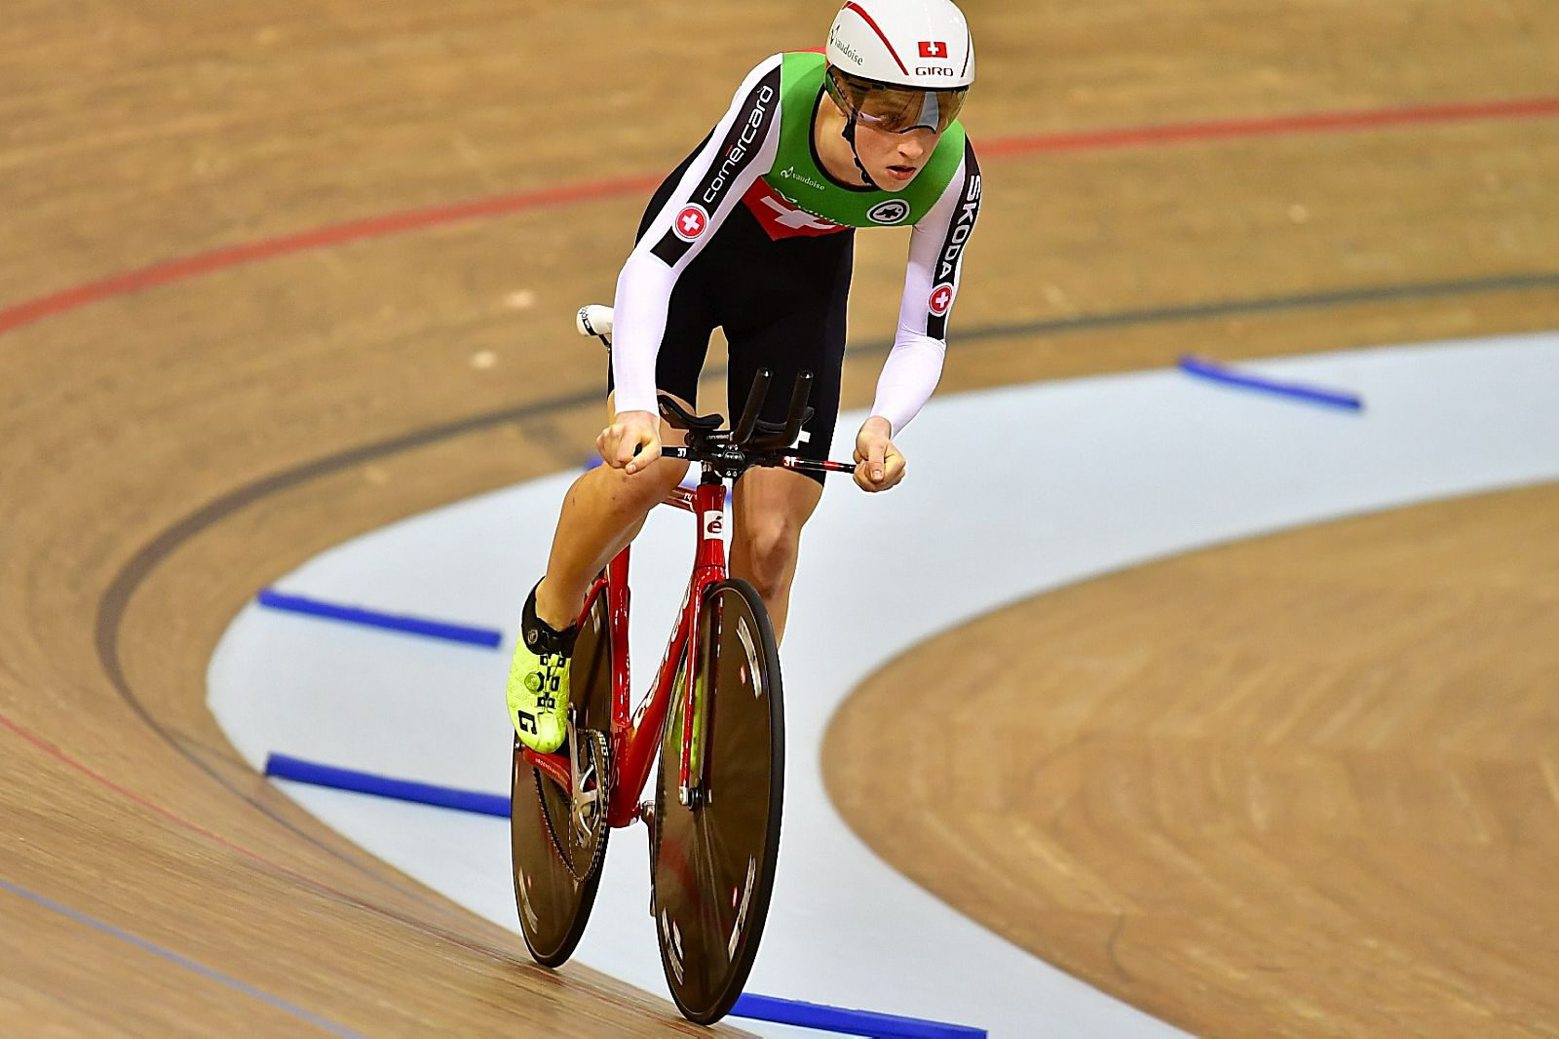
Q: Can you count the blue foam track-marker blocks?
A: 5